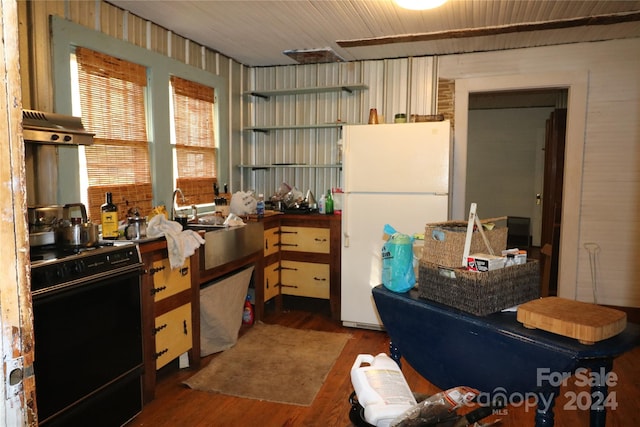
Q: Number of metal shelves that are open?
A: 3